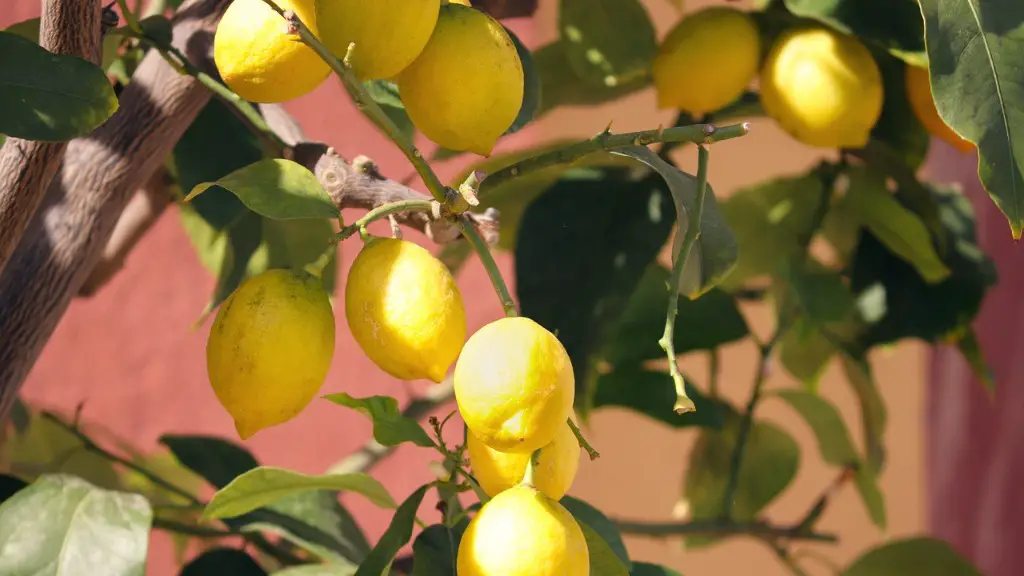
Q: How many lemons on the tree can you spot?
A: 11